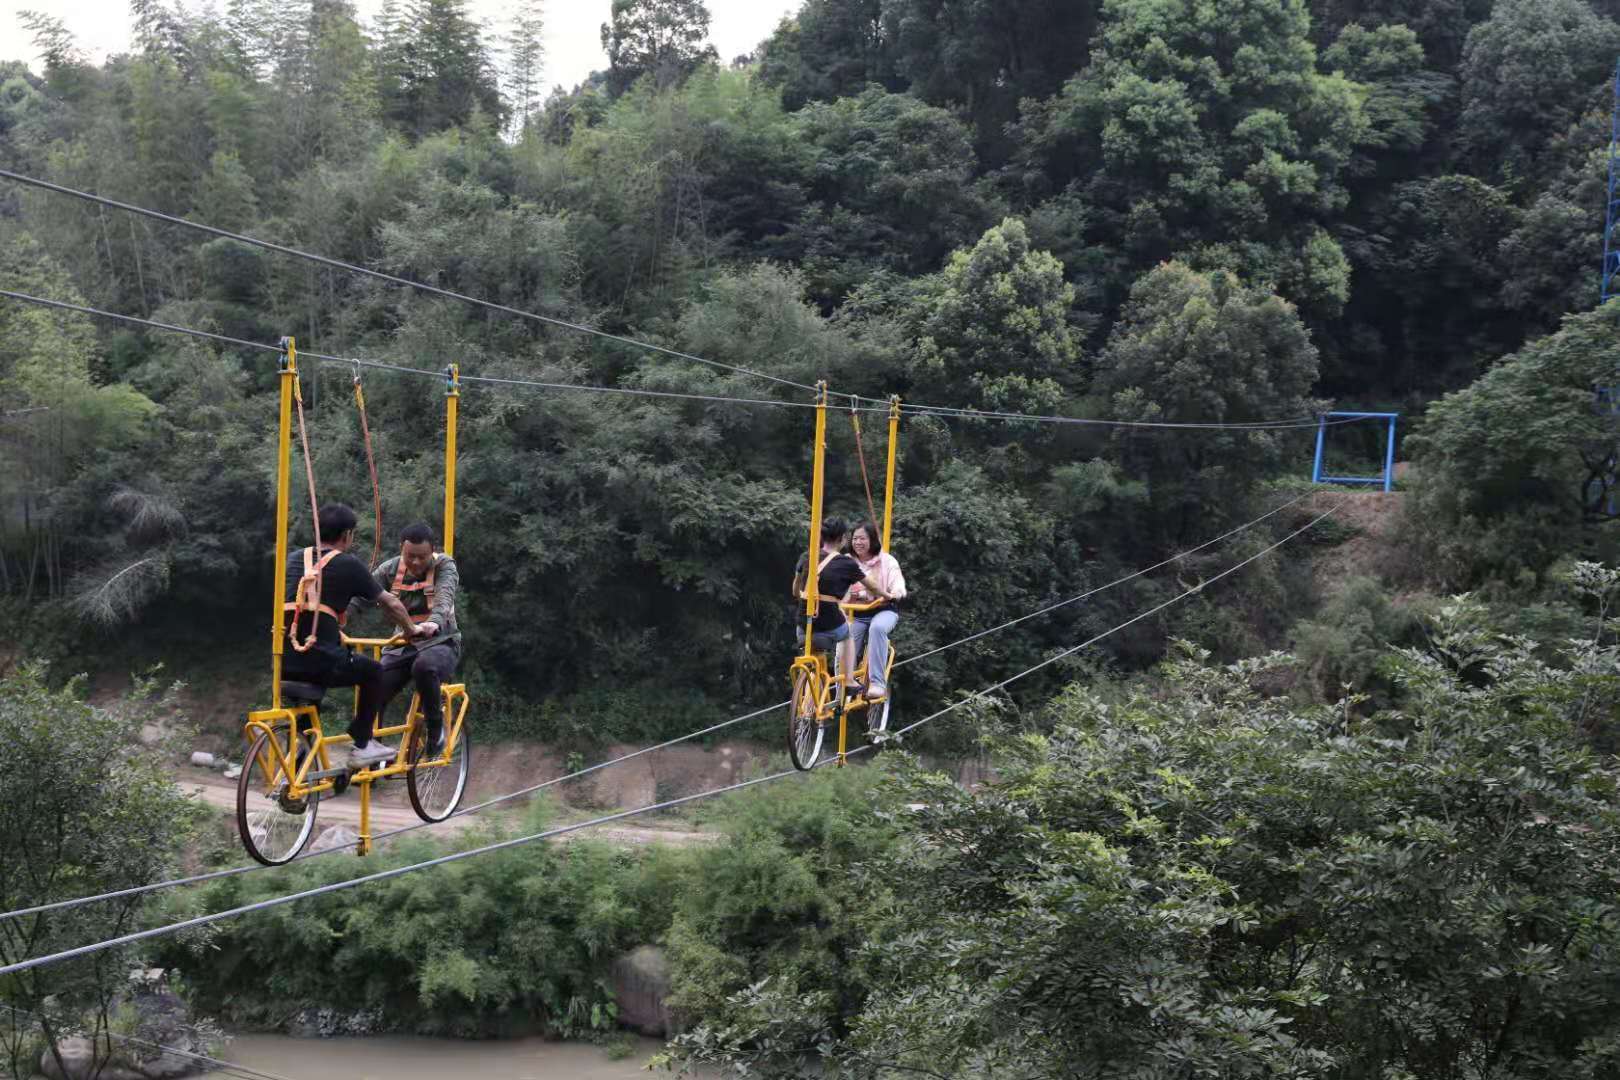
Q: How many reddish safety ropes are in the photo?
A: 3